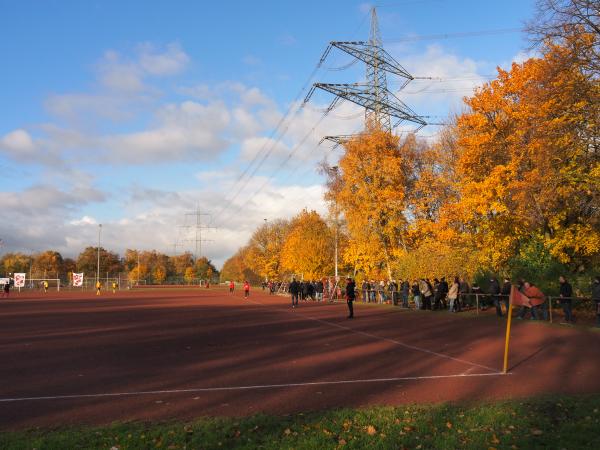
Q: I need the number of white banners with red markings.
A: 2